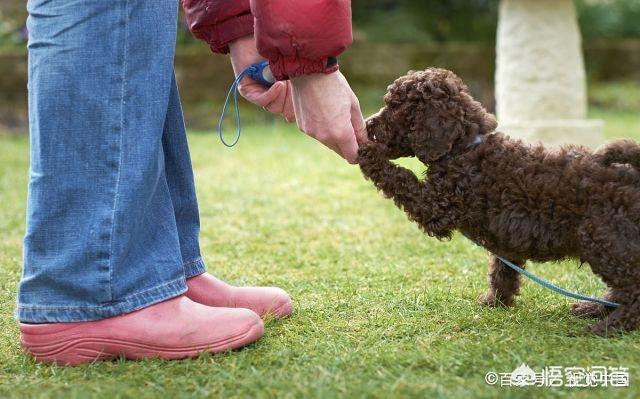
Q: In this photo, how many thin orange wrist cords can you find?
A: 0